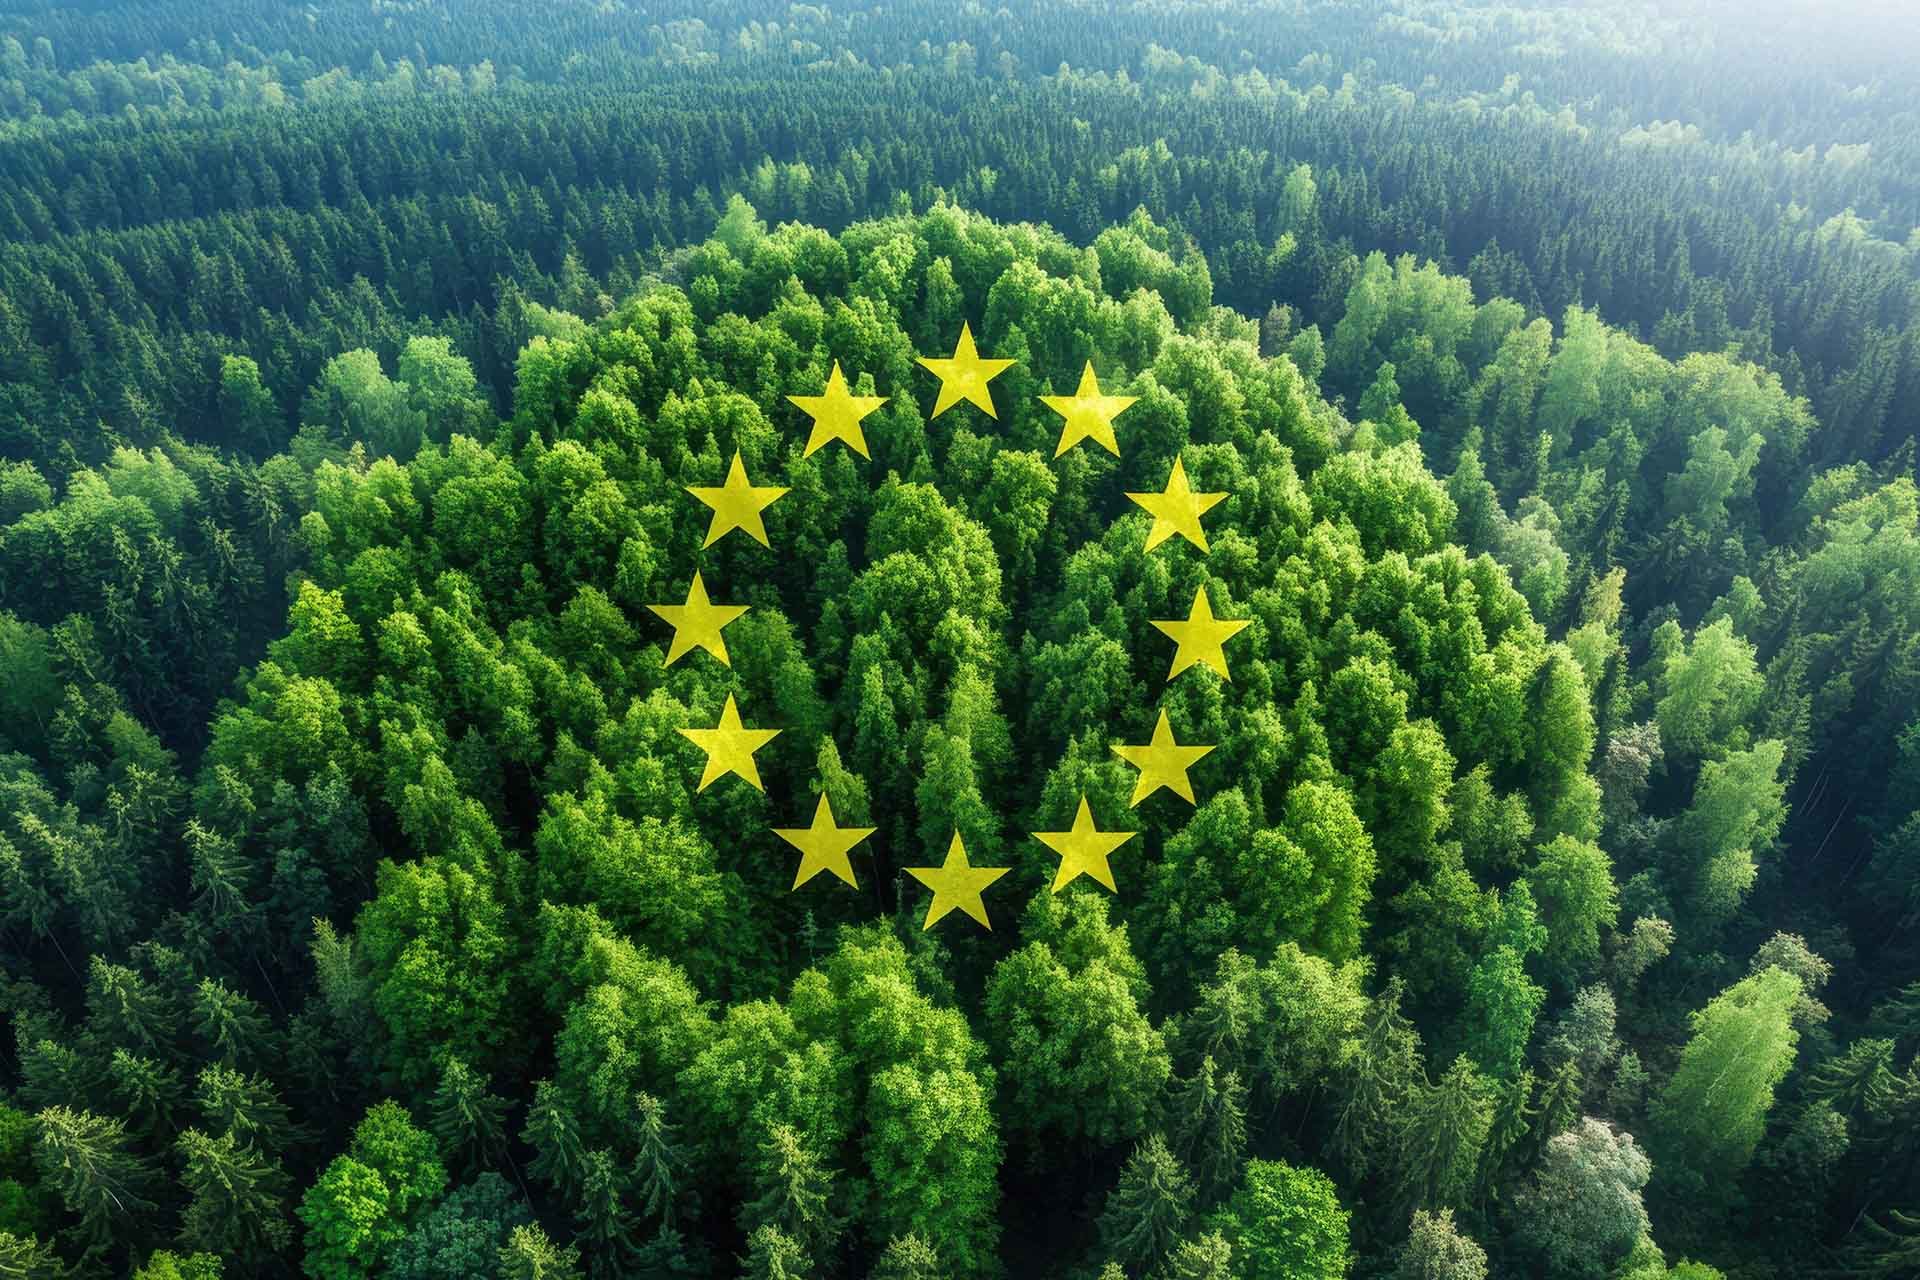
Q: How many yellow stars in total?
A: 12